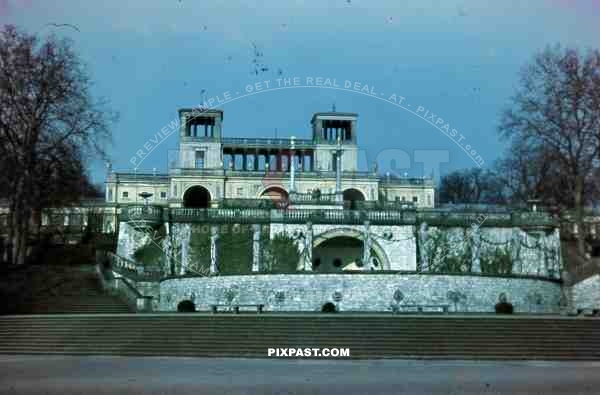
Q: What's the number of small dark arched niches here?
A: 3